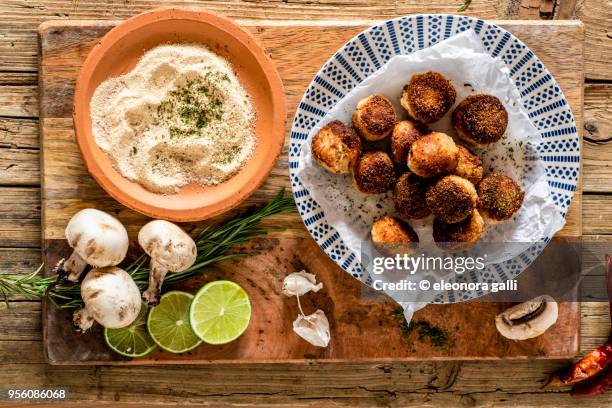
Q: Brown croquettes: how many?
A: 13